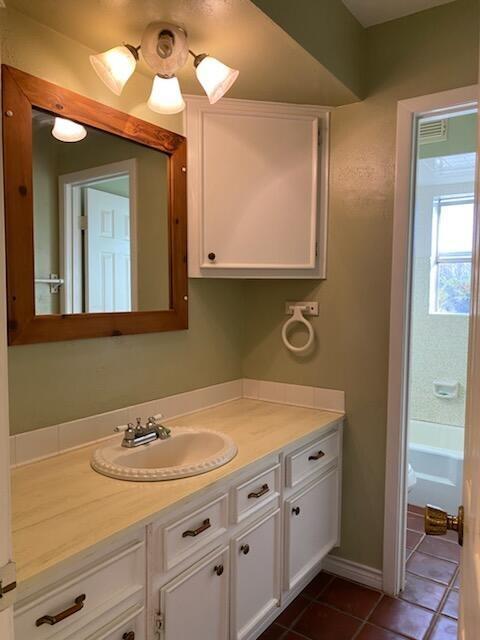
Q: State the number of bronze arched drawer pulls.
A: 4